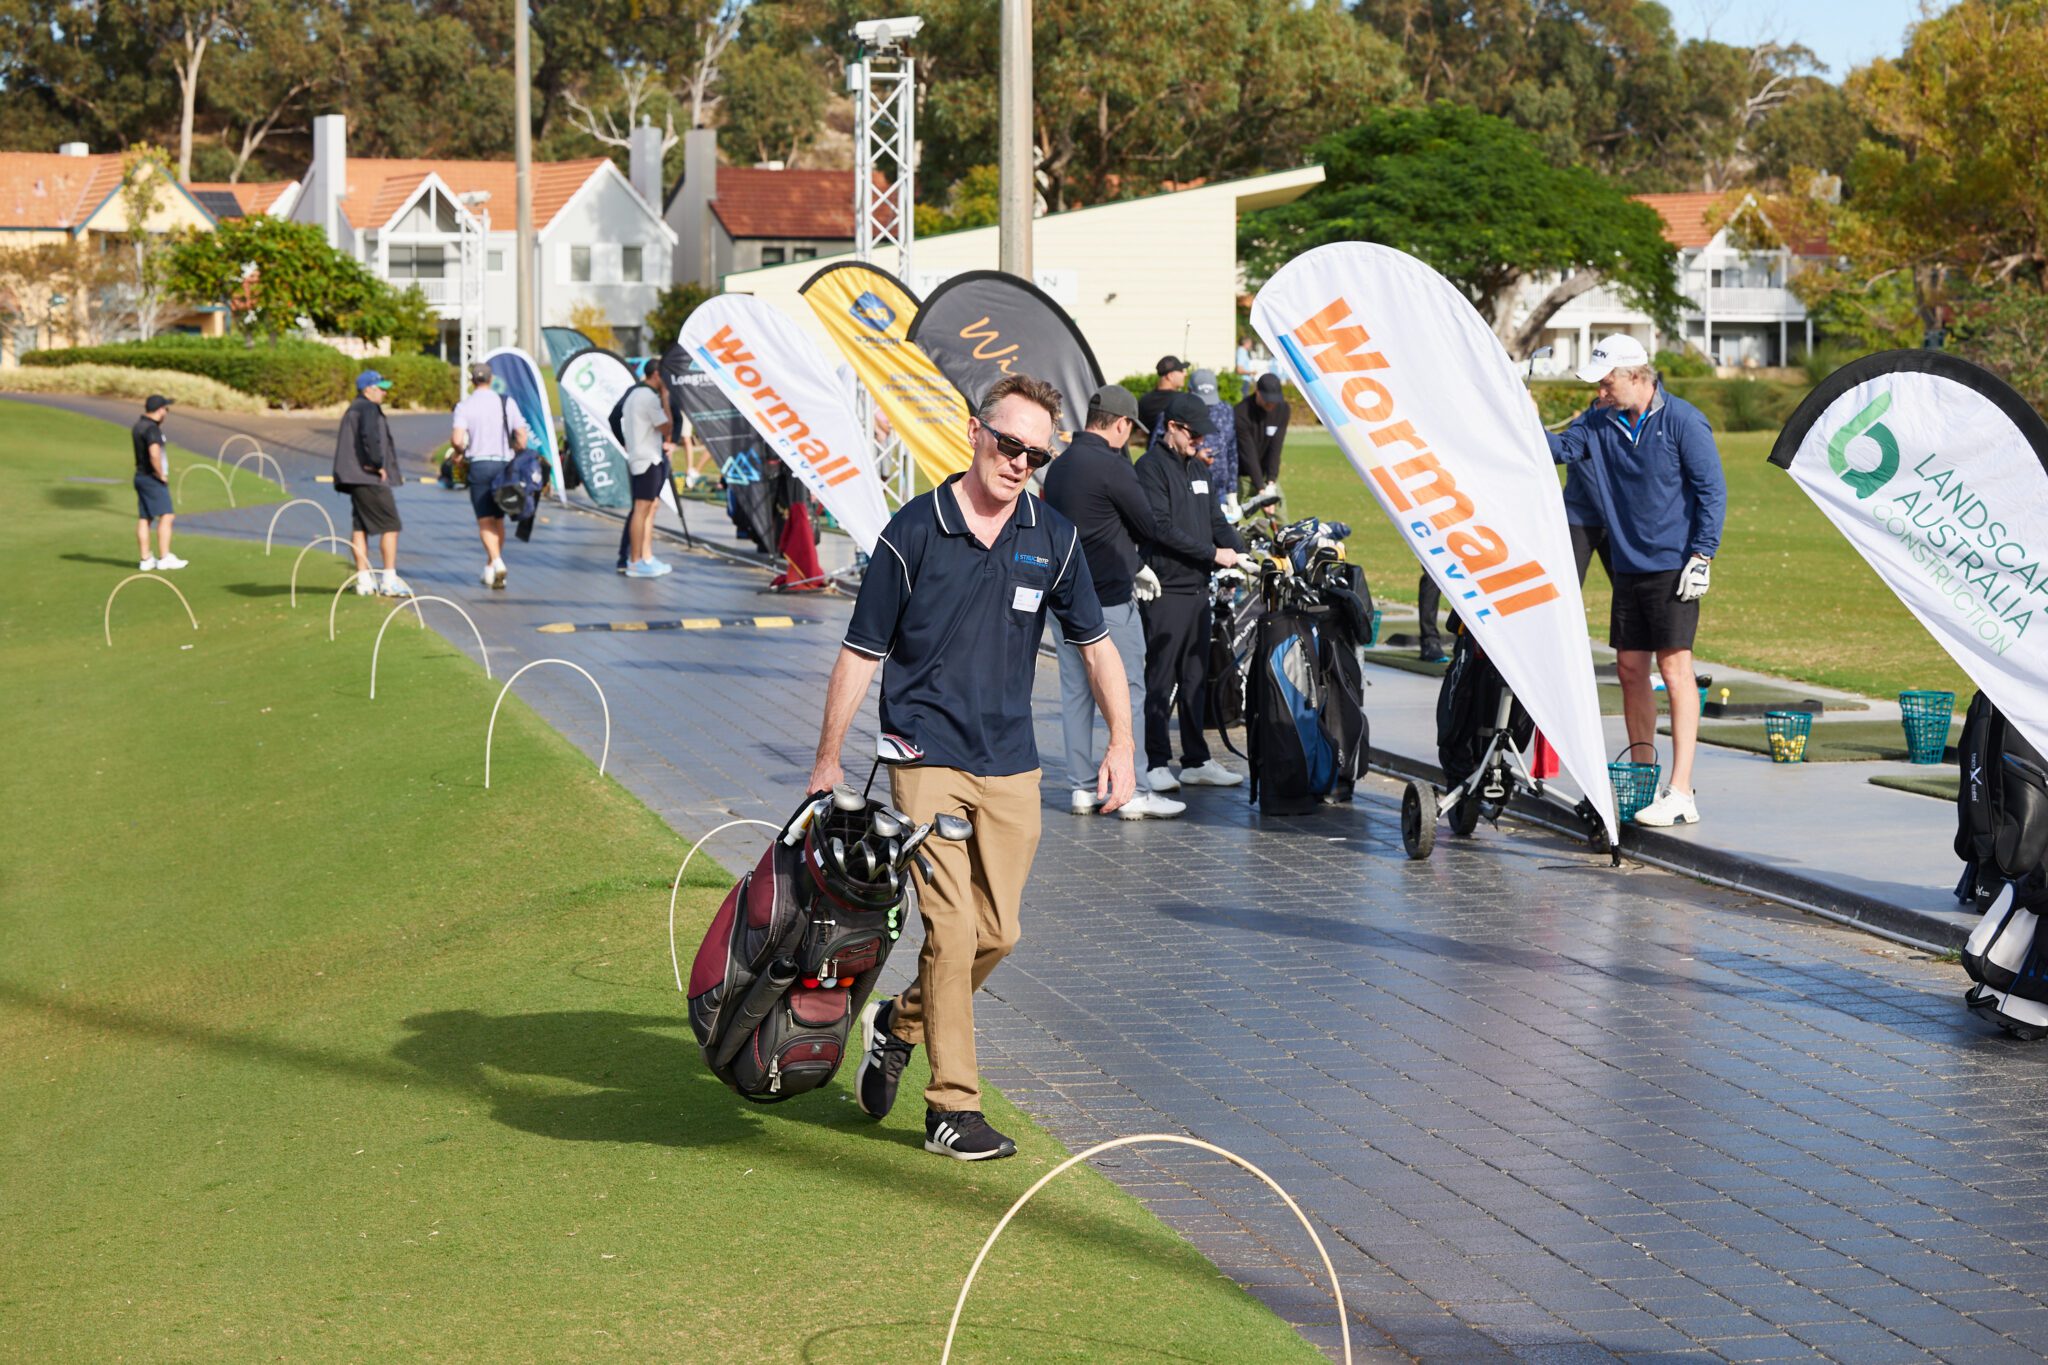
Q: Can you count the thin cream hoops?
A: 11